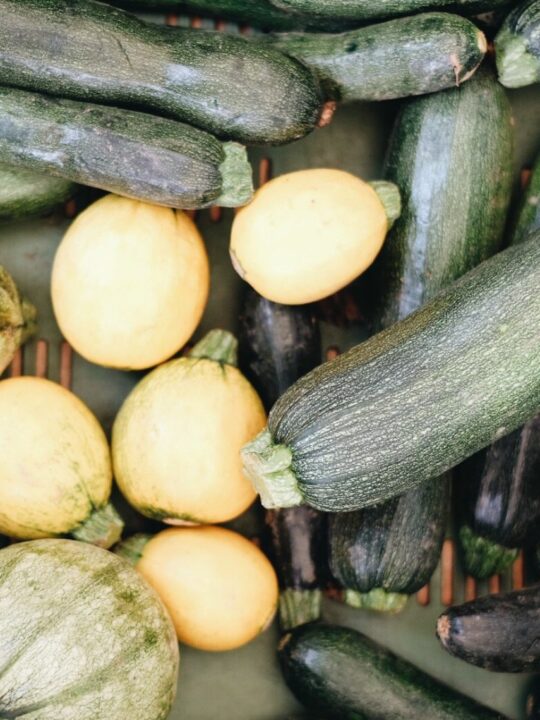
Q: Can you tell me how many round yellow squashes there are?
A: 5